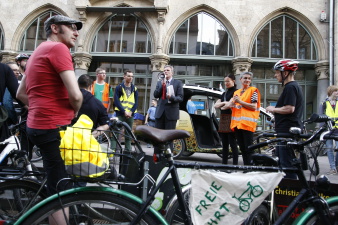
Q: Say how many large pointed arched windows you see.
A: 4